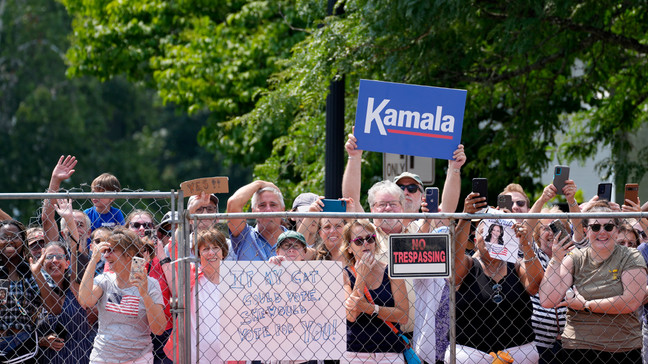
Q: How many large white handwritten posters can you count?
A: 1